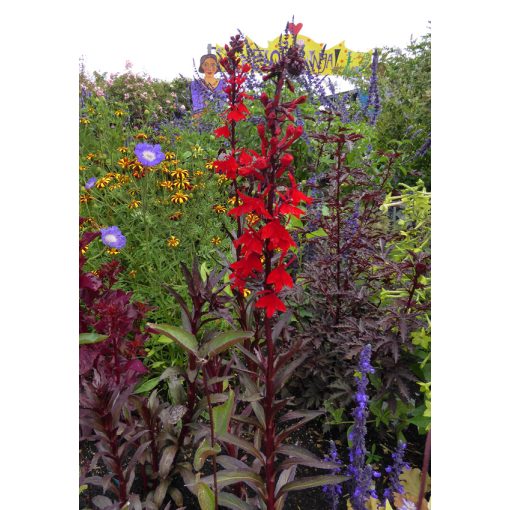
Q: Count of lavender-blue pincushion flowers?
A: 3